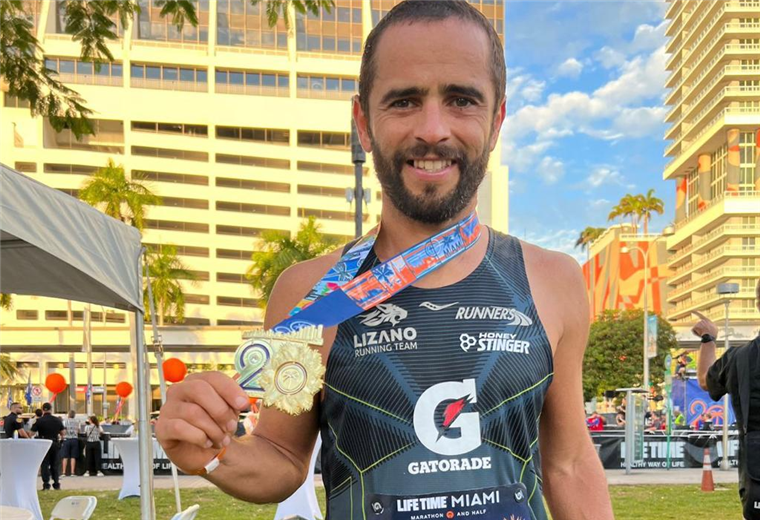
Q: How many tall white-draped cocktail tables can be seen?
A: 3